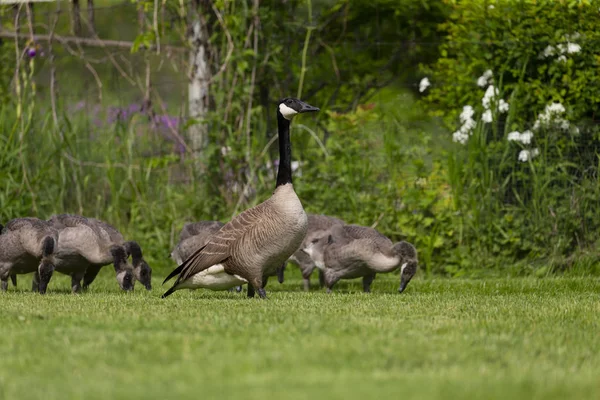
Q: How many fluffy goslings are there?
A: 6